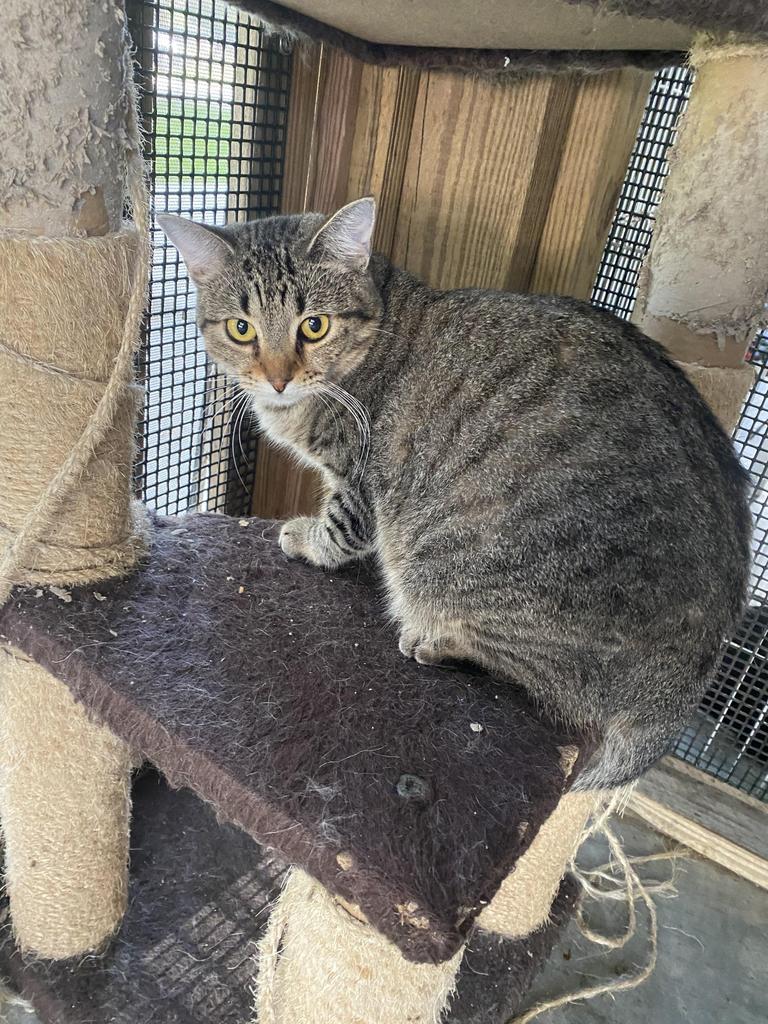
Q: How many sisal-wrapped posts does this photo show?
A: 5